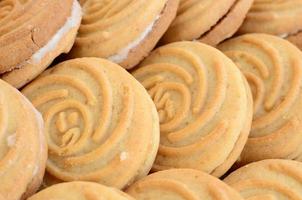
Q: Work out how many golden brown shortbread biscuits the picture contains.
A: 11